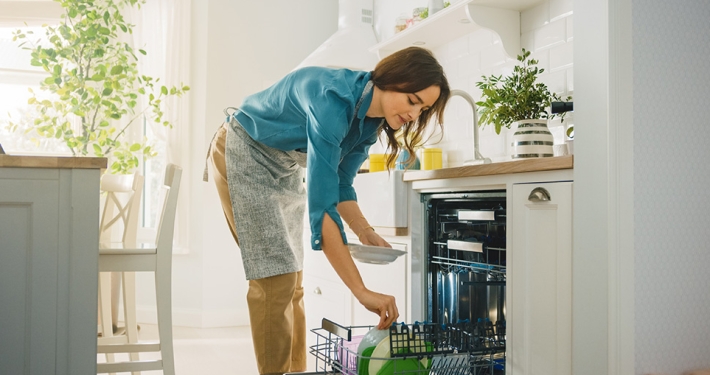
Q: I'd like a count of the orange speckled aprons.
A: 0